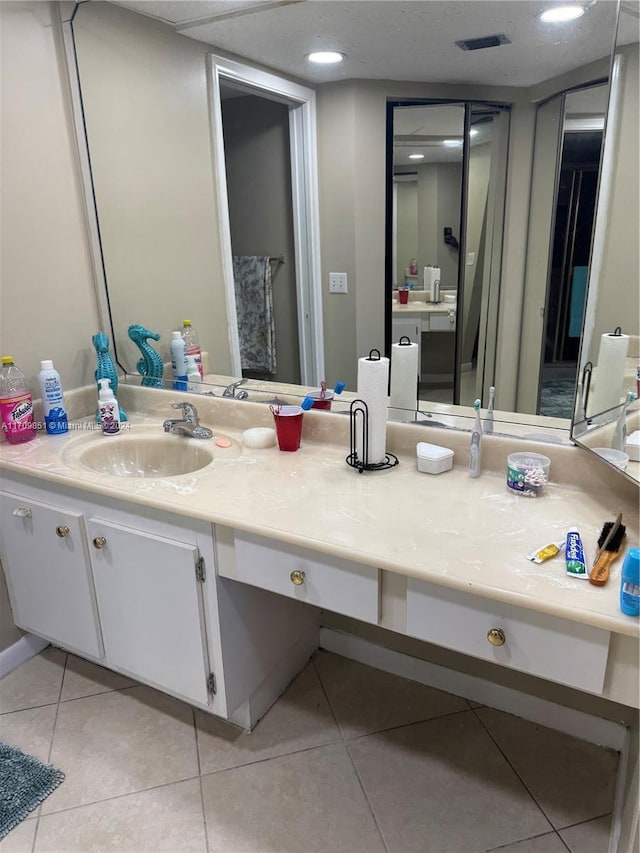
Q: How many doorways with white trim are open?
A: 1